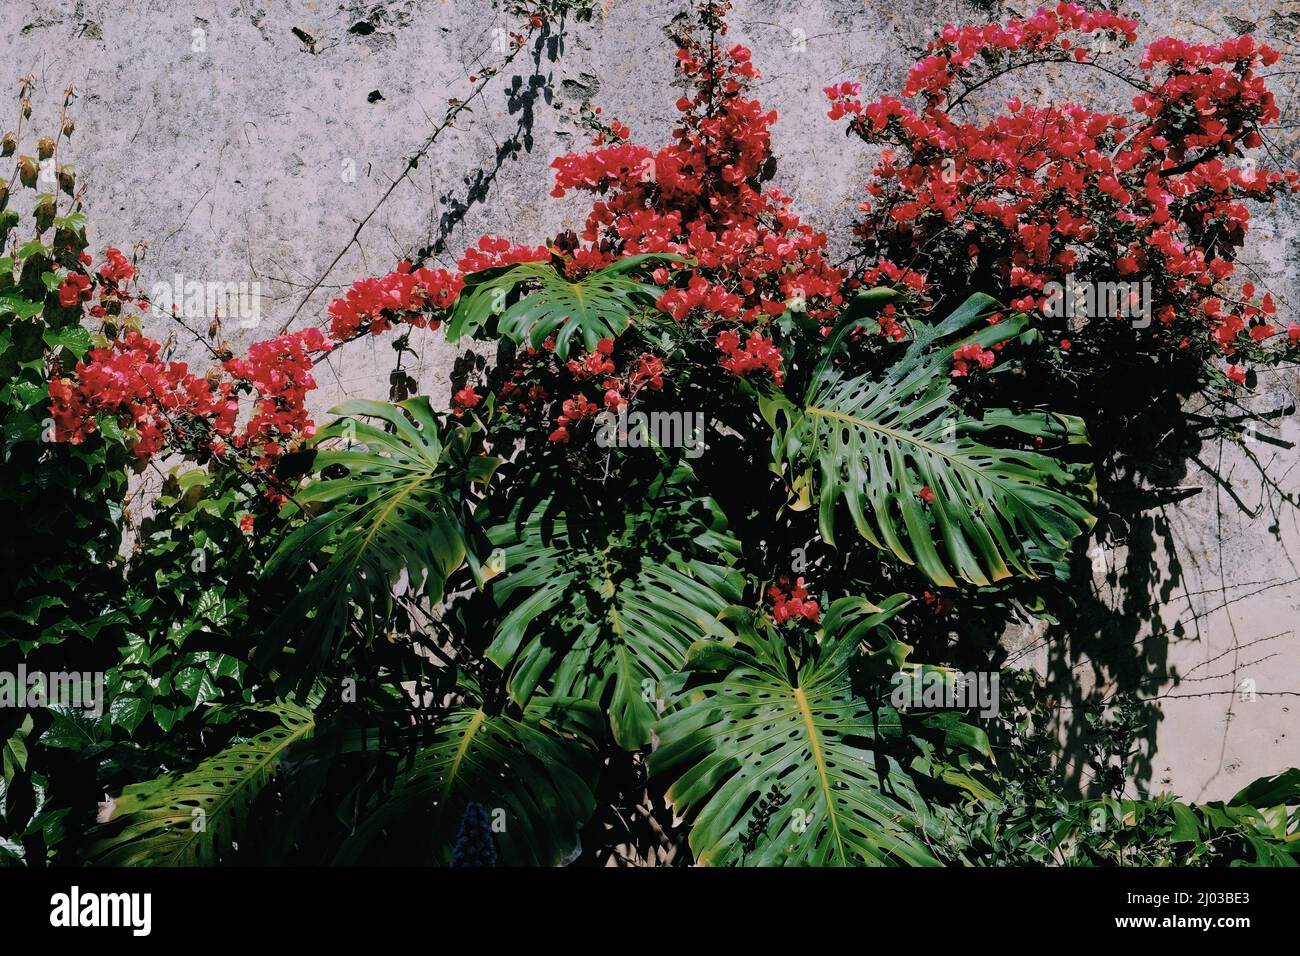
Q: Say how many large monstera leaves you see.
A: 7